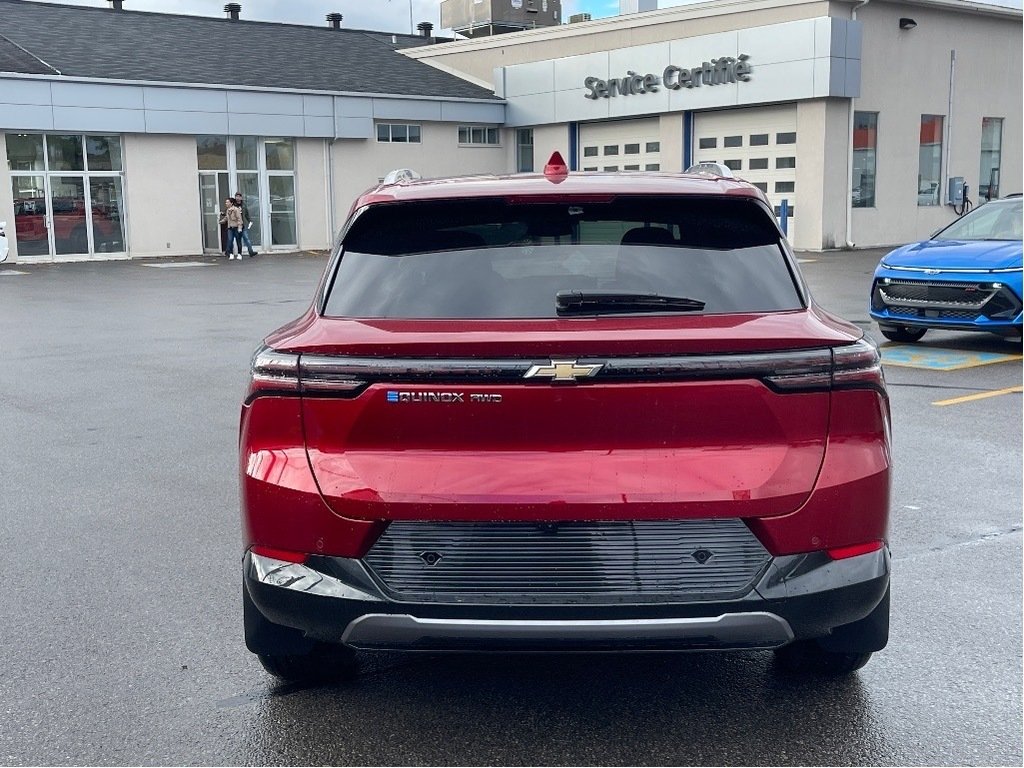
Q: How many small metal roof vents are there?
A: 4